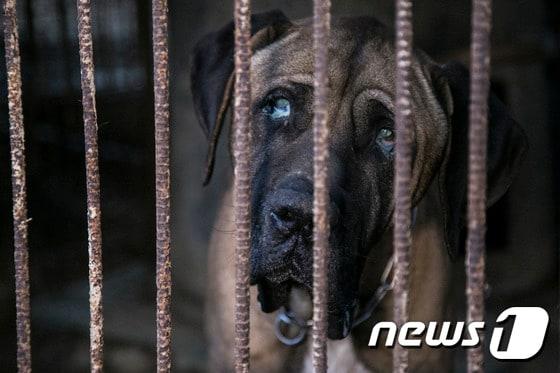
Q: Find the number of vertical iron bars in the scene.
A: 7